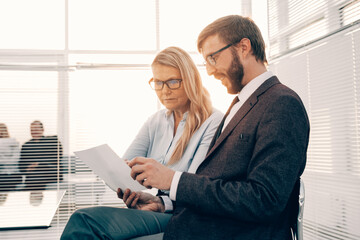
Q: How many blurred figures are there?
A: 2